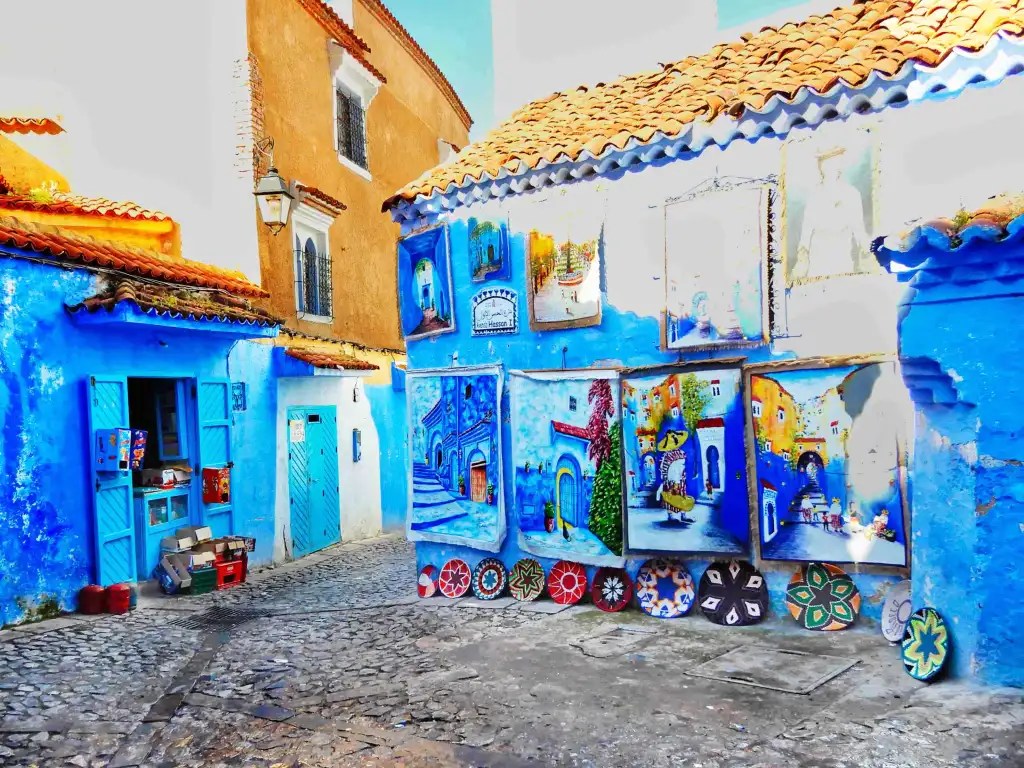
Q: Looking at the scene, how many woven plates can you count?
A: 11